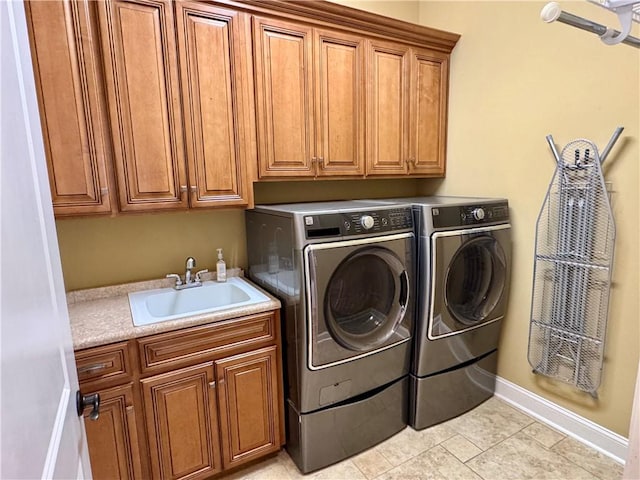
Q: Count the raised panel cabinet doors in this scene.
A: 10